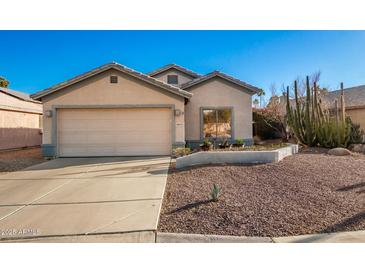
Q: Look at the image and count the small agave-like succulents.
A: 1